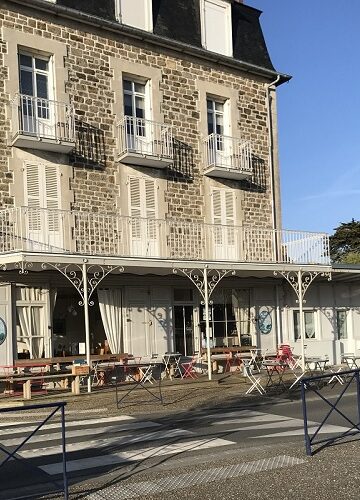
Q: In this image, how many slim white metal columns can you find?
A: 3